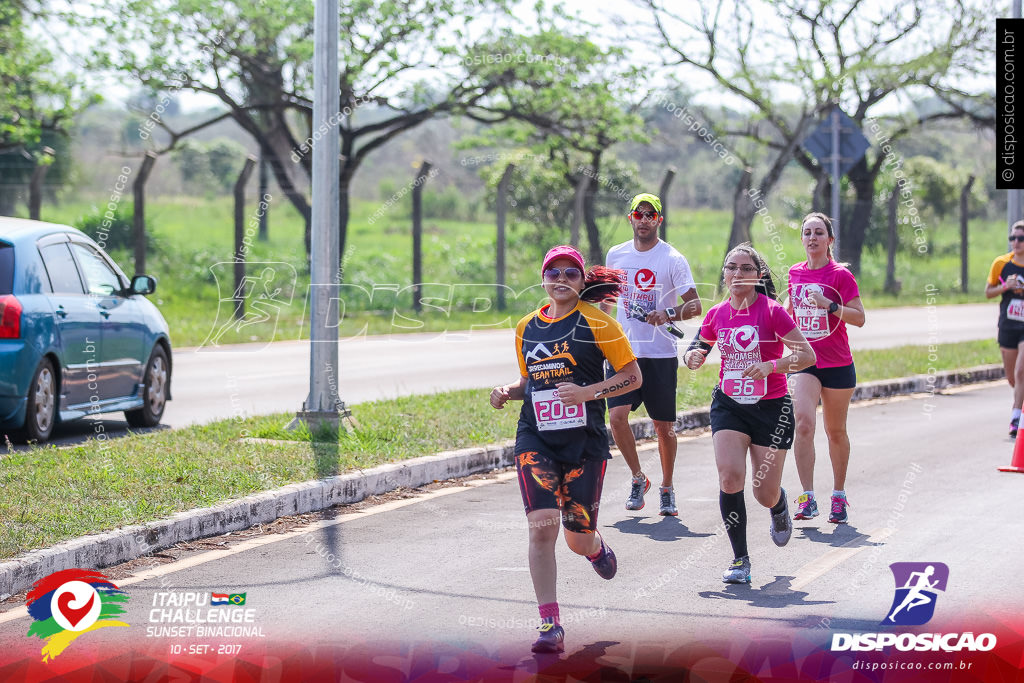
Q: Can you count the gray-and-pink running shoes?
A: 2